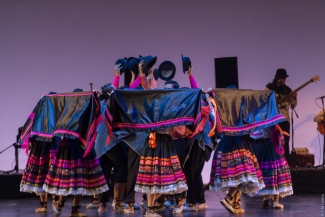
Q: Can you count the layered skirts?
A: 5